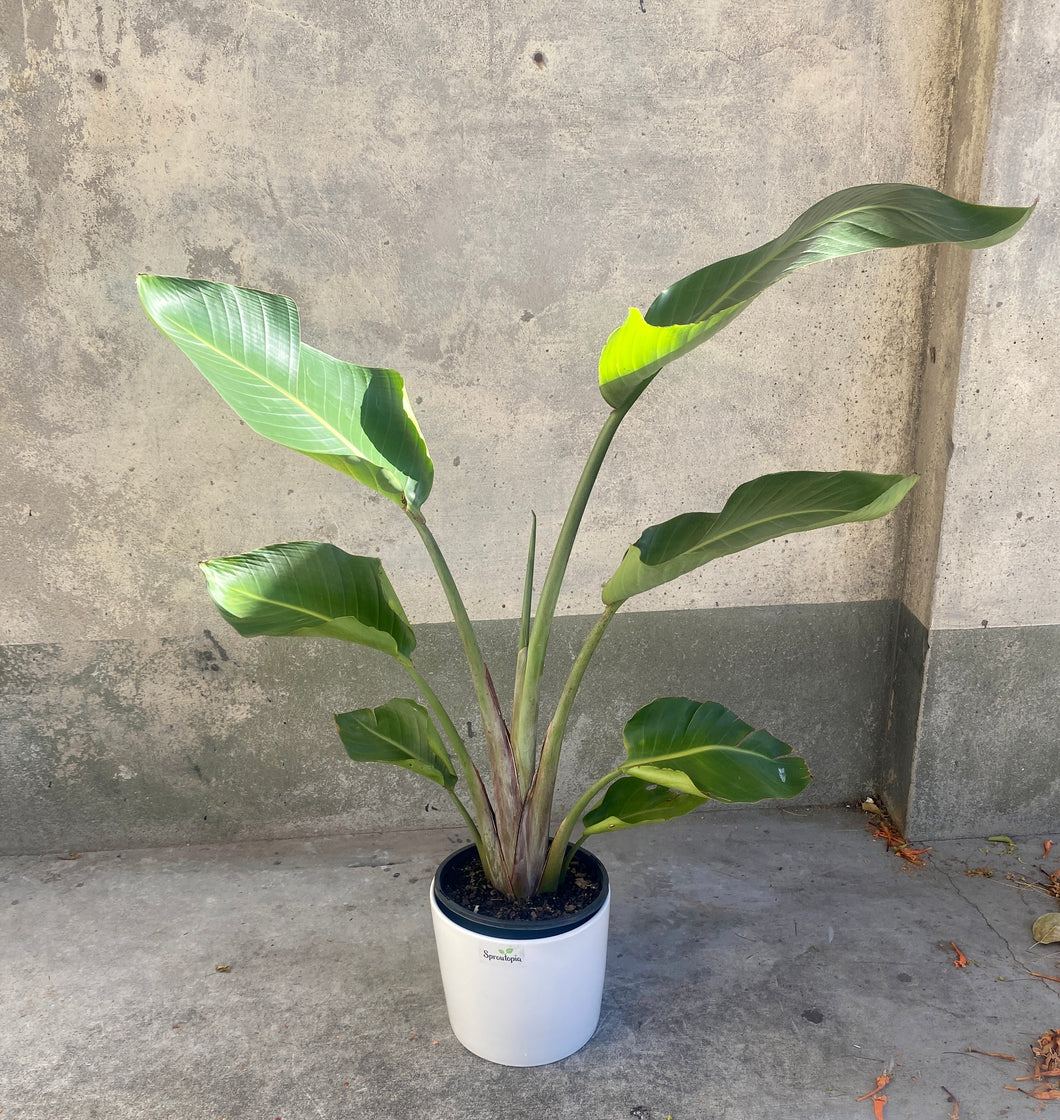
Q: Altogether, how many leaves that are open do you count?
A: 7